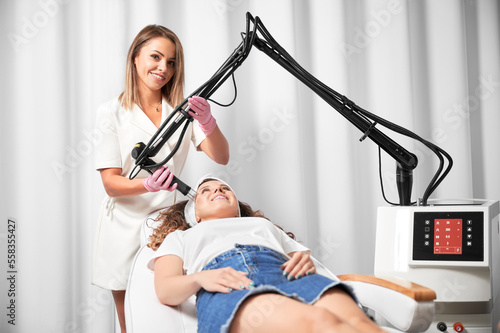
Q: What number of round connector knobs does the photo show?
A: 2